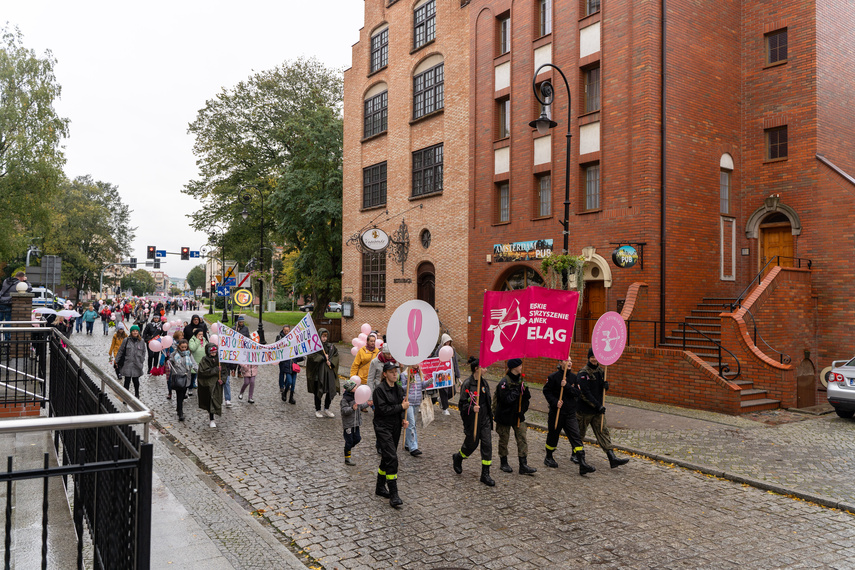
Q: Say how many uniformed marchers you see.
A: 5